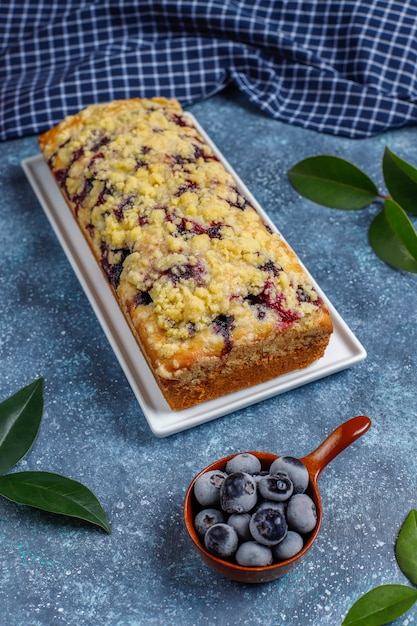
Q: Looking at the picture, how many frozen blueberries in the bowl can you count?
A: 14